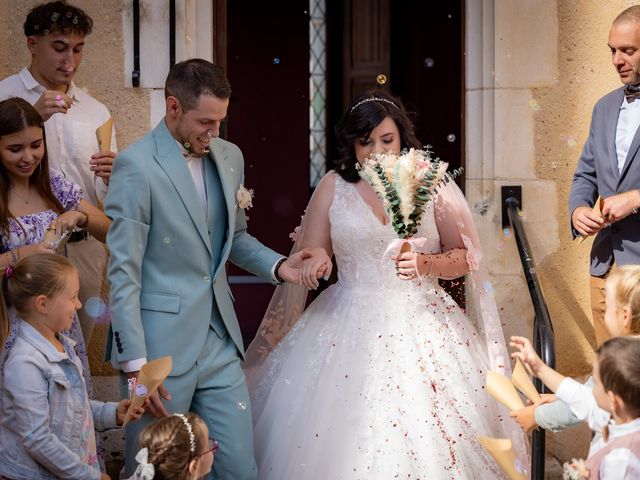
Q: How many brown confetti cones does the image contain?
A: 6